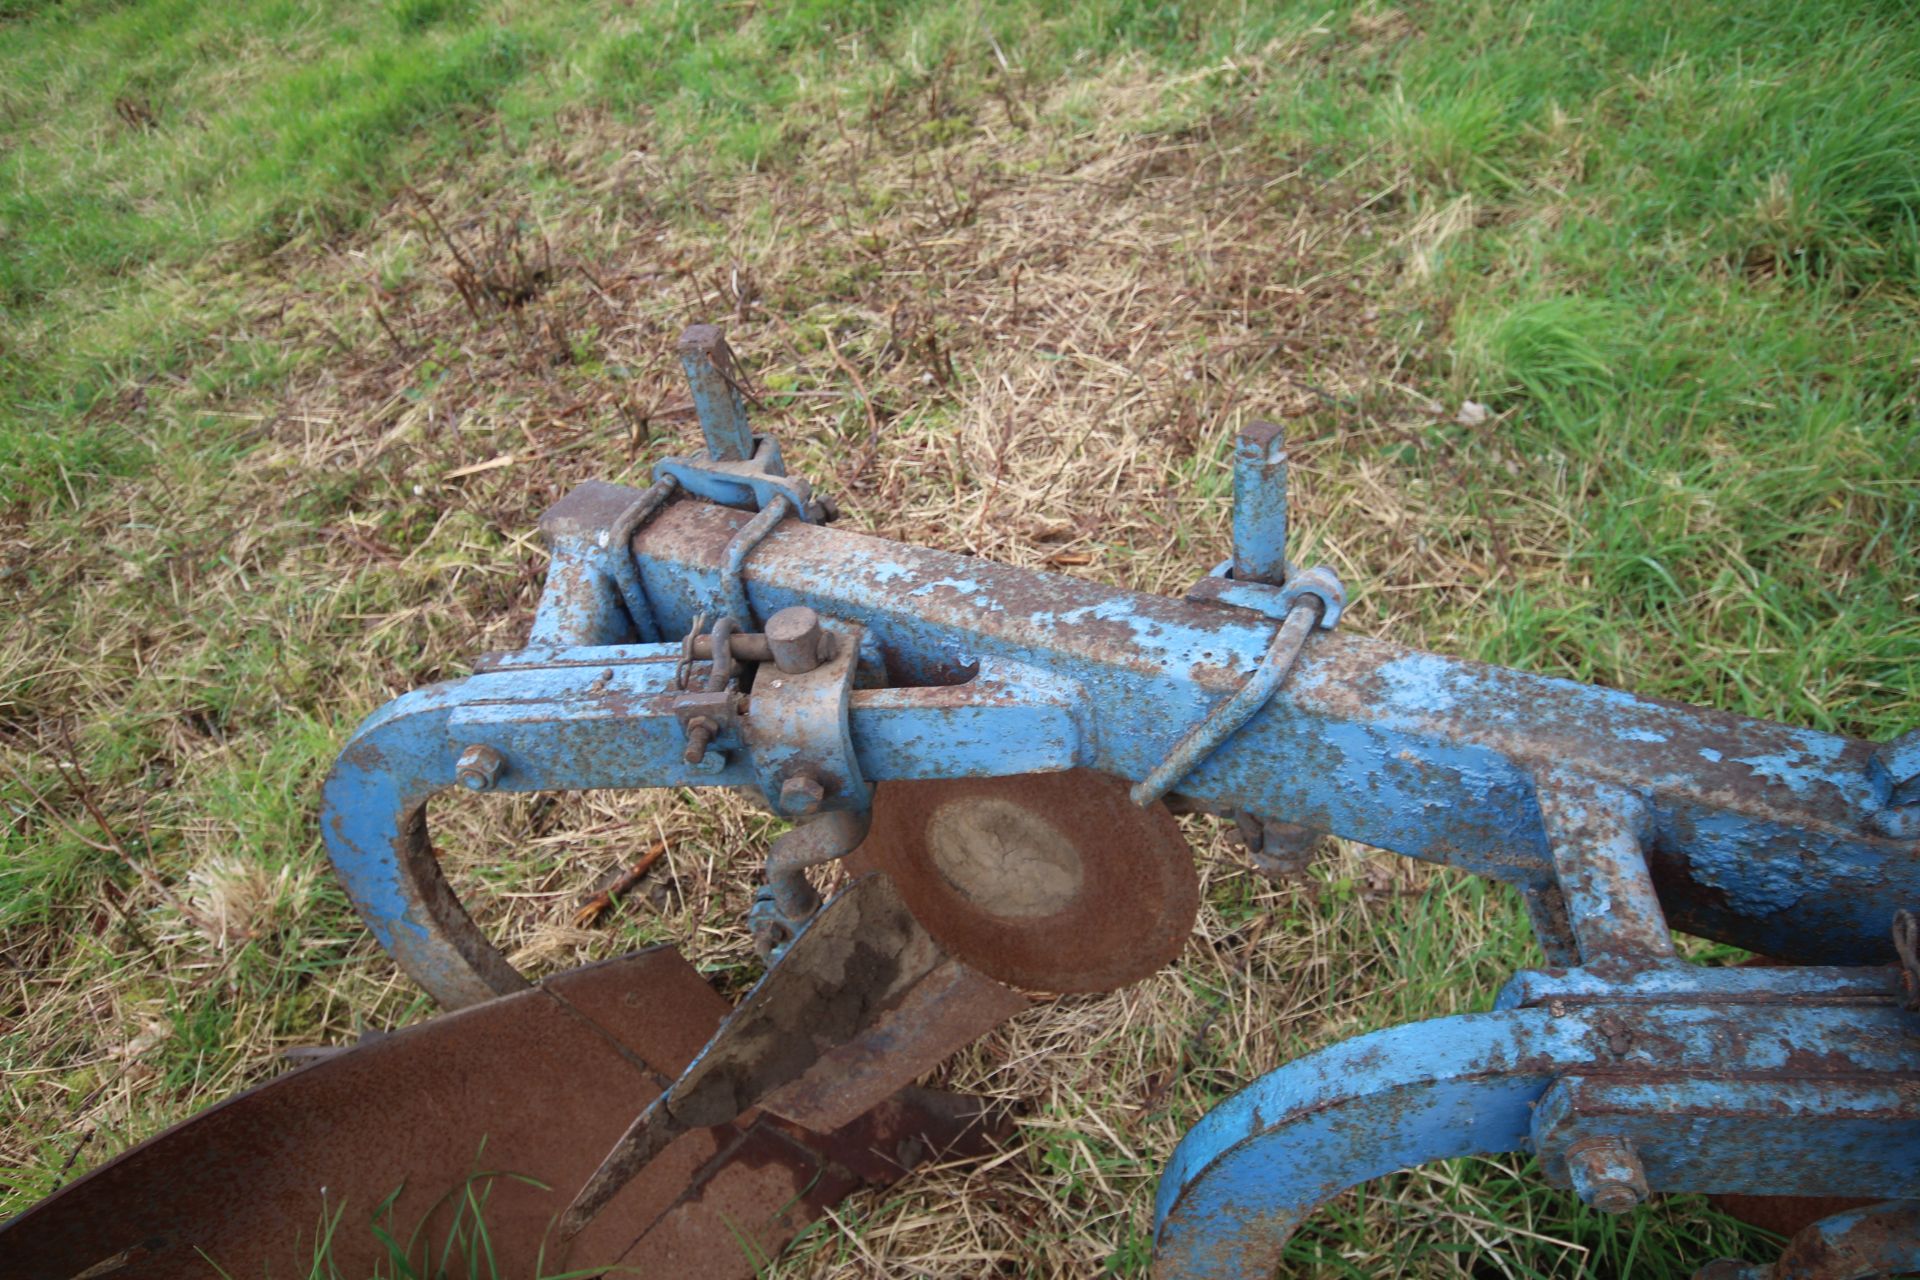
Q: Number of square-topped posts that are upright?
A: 2